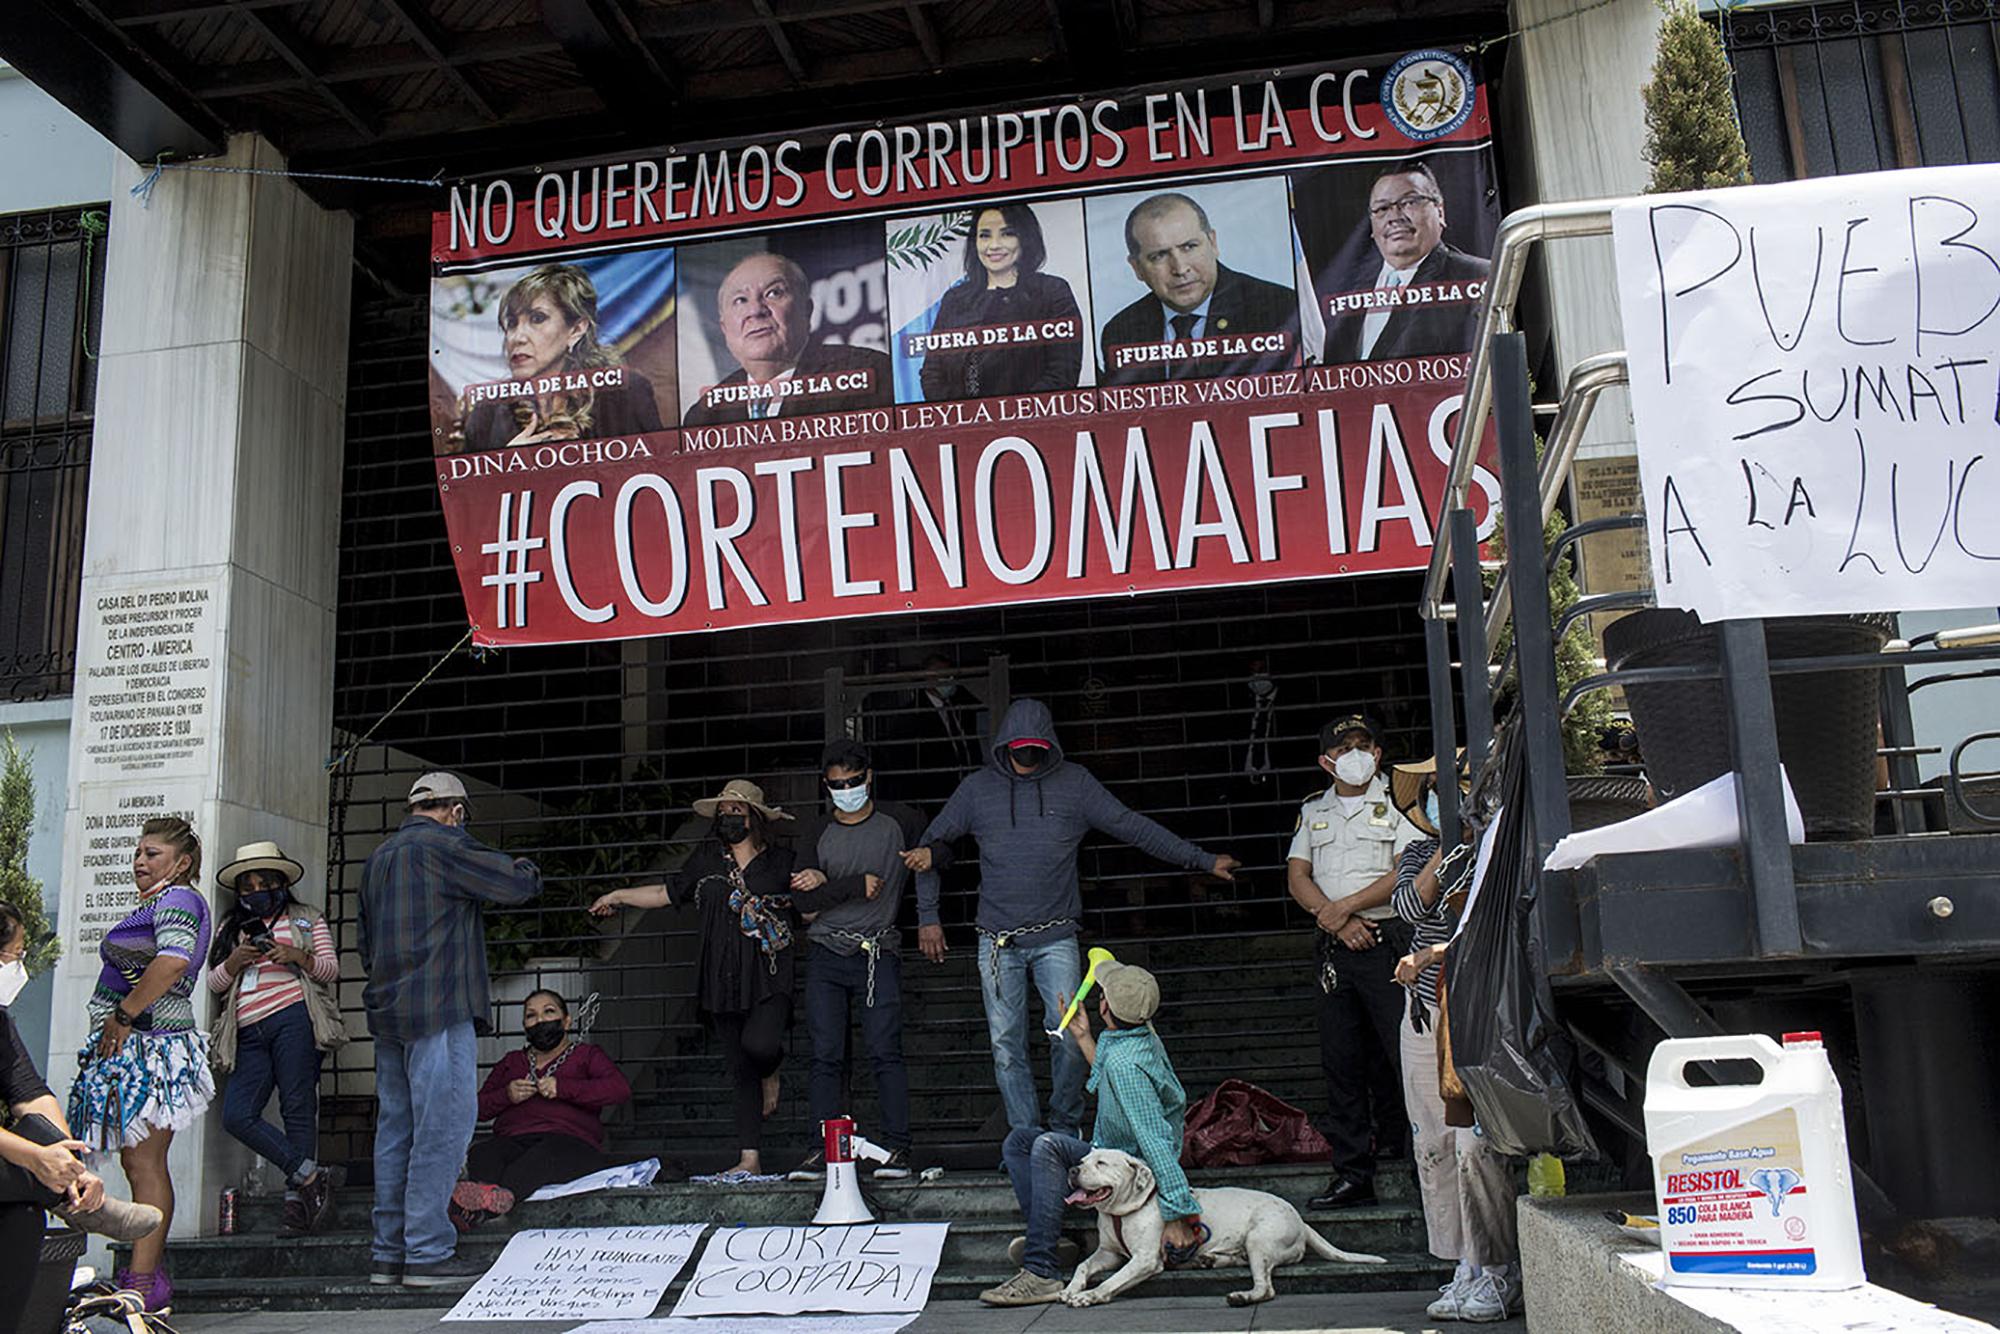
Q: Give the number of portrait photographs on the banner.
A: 5